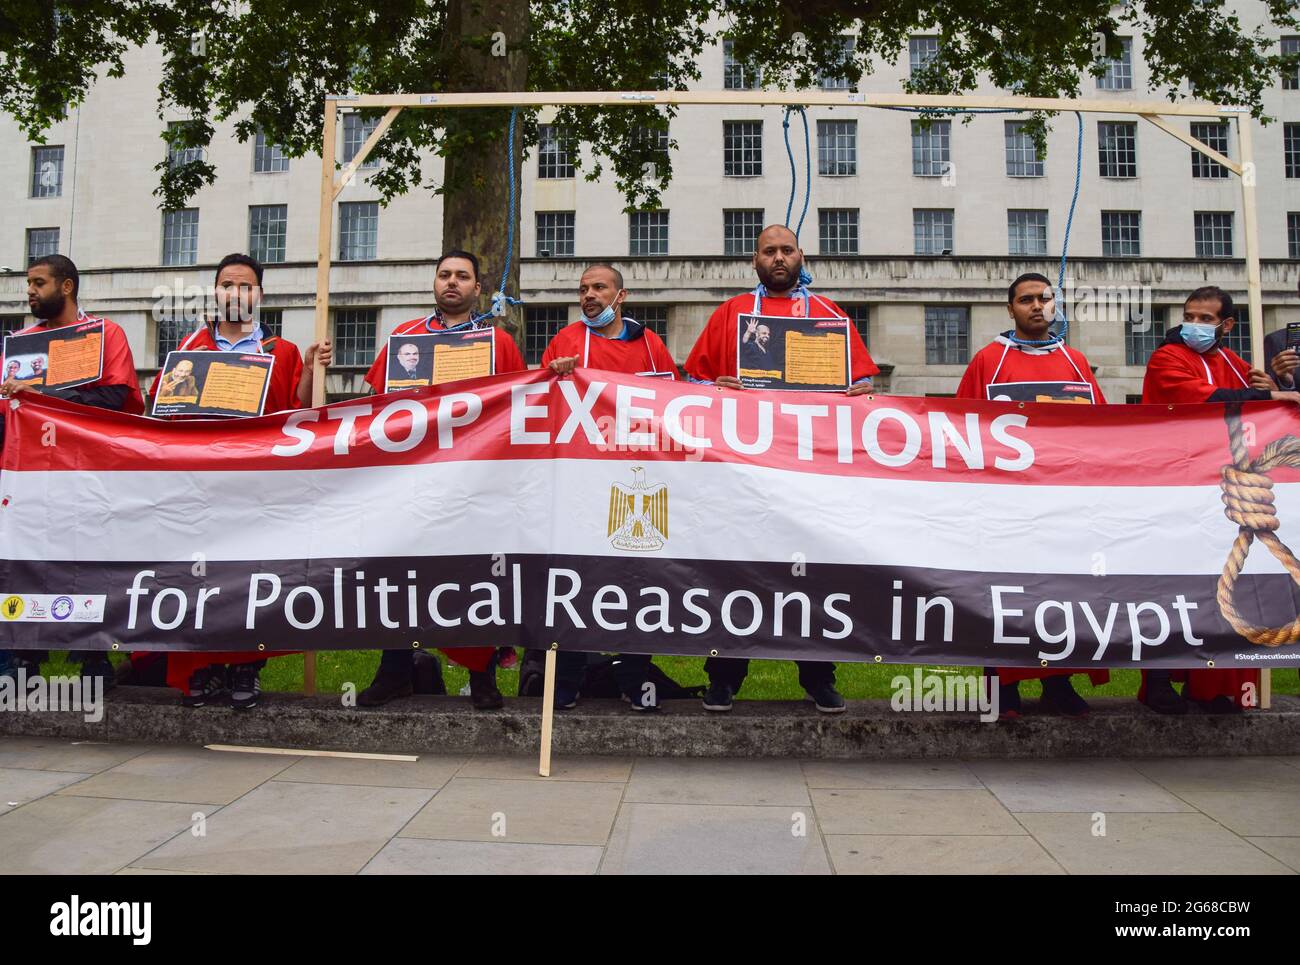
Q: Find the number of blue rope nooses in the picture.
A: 3